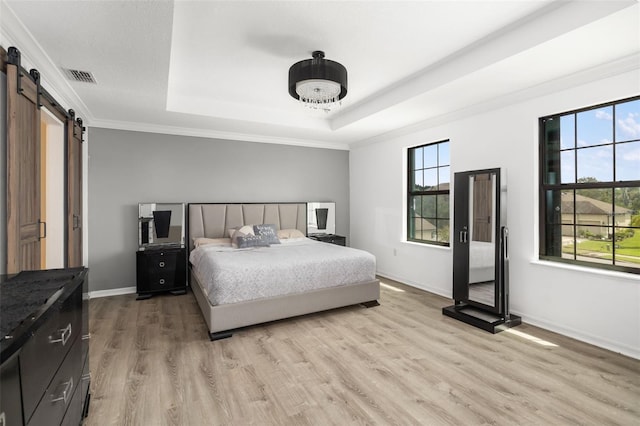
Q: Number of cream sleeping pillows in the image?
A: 2